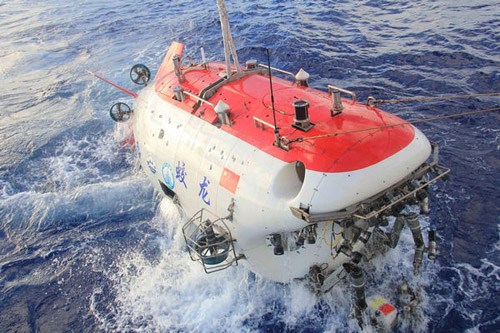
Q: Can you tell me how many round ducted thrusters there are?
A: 3